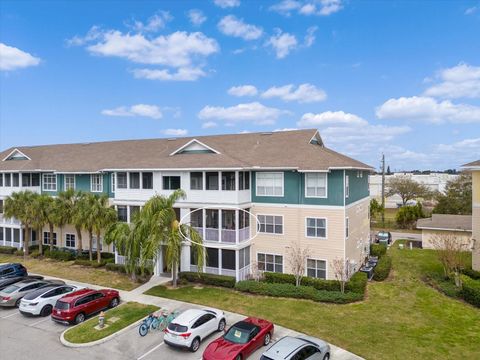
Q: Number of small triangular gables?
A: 3